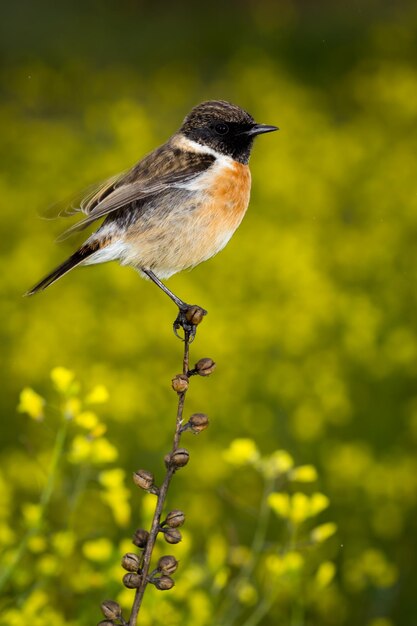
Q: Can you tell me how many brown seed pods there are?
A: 15